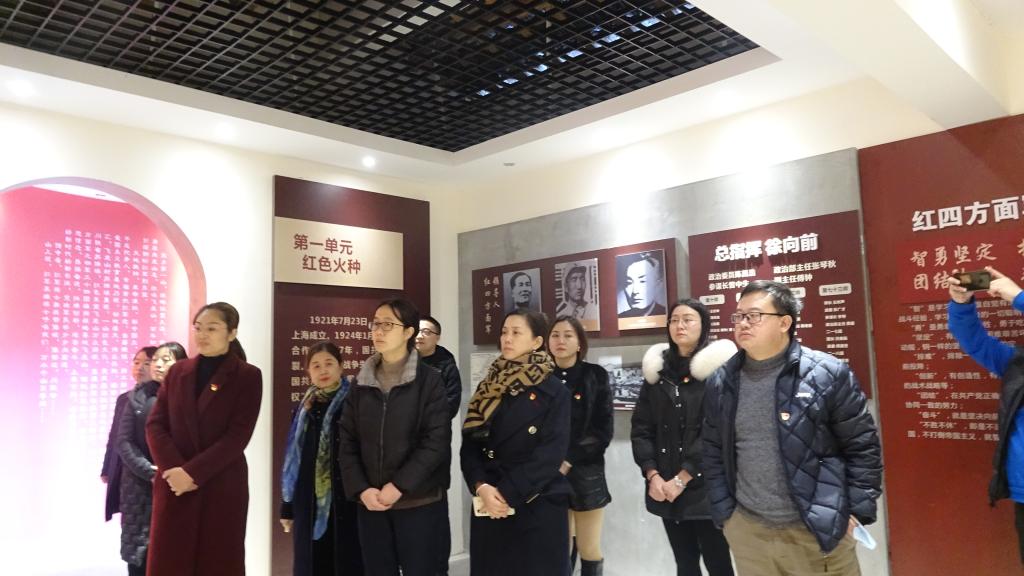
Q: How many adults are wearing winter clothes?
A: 11